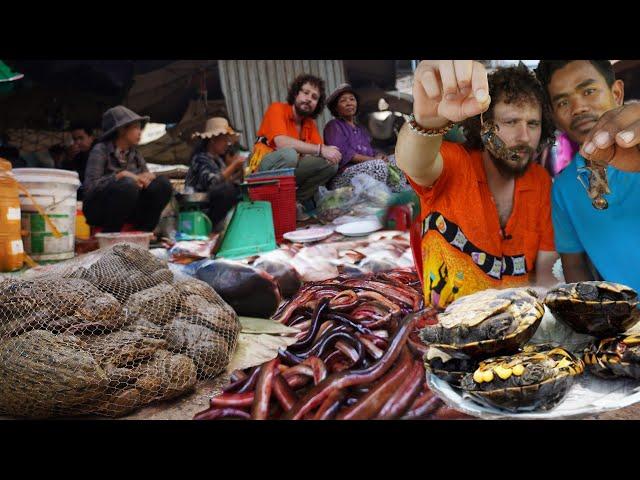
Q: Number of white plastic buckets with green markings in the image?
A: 1